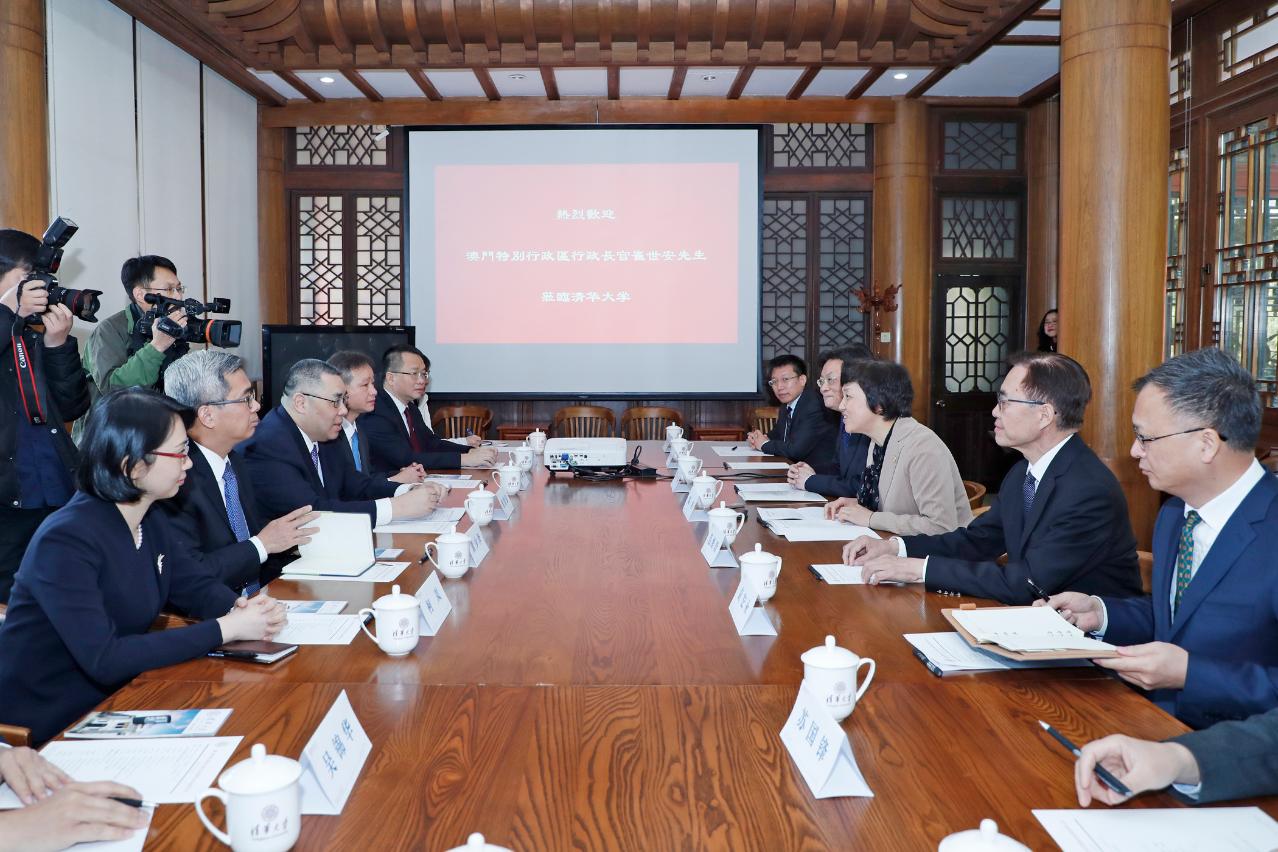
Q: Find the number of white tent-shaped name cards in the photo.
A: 12